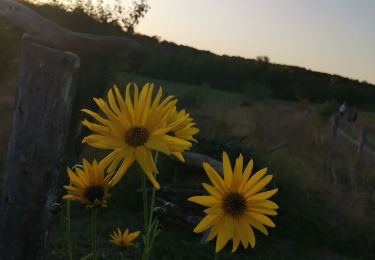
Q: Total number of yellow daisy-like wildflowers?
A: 5